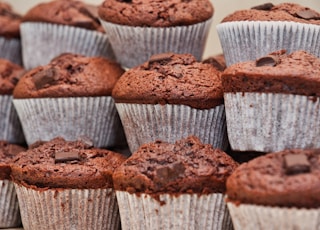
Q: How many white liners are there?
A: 12